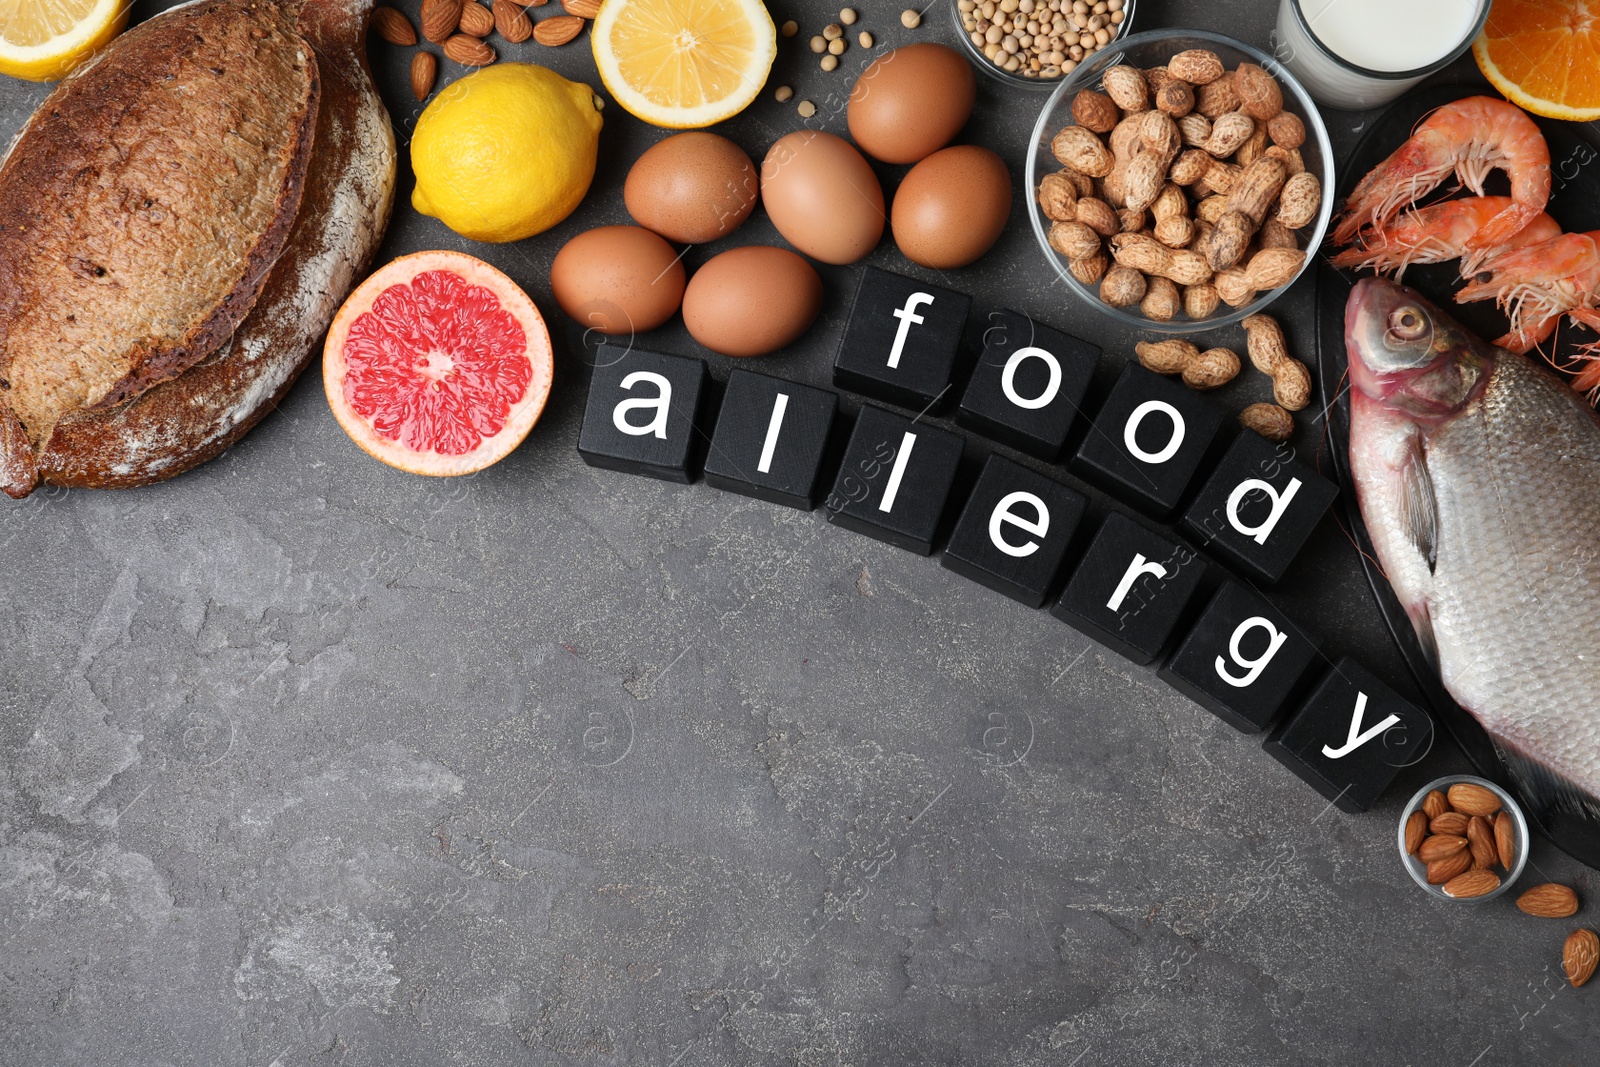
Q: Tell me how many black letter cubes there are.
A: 11